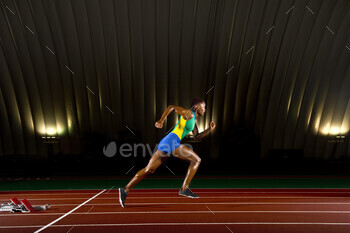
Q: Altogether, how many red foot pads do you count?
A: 2